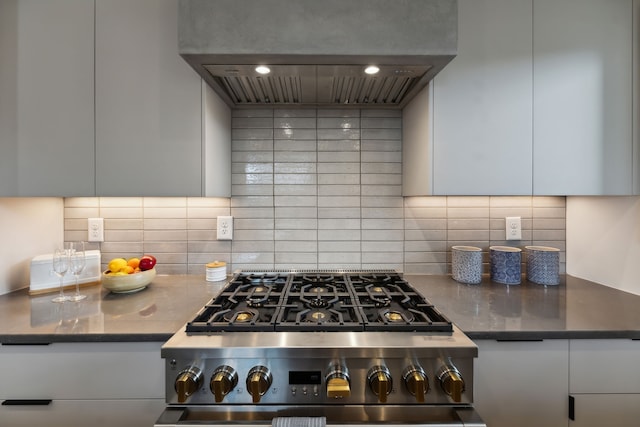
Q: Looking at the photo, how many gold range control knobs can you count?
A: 7